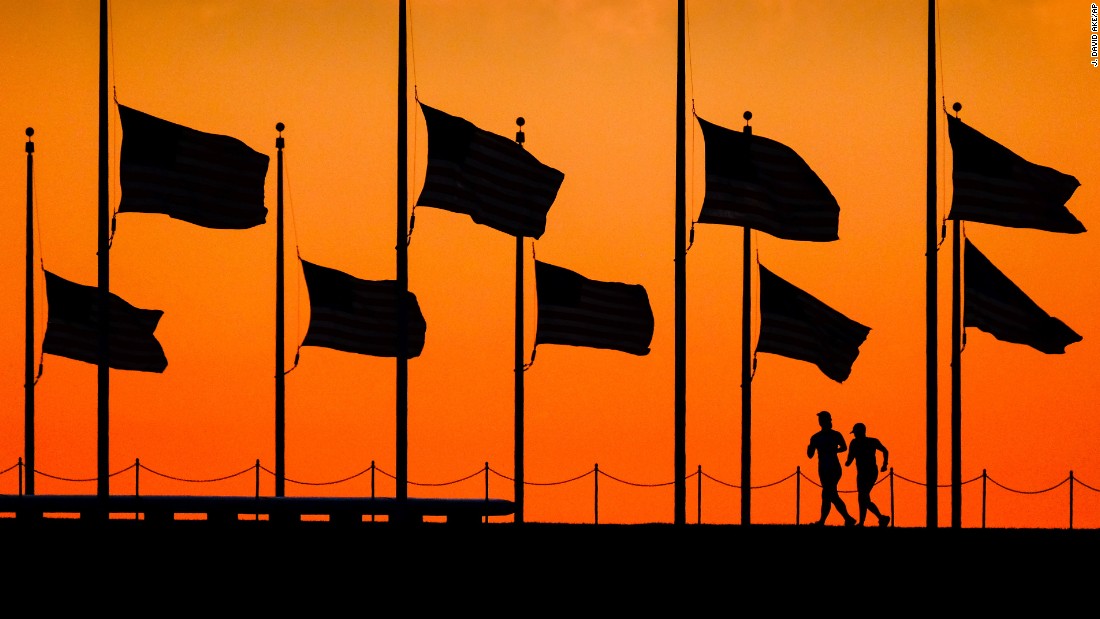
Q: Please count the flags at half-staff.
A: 9